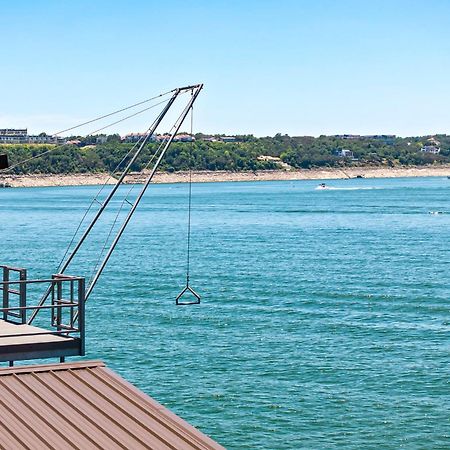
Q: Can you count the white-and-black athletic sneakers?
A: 0